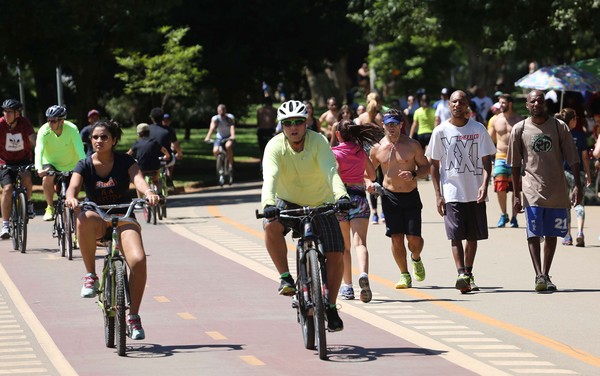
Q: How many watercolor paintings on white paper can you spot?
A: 0